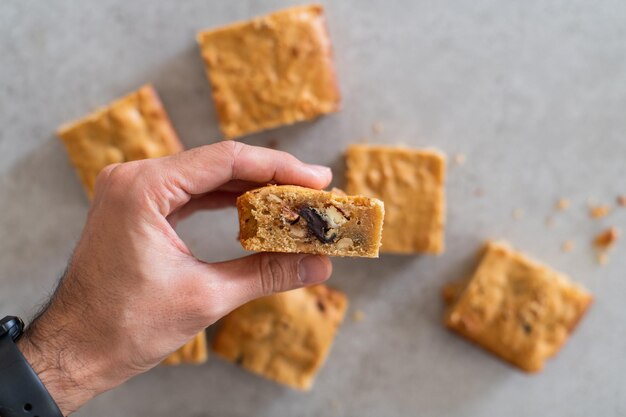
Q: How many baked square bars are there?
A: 7